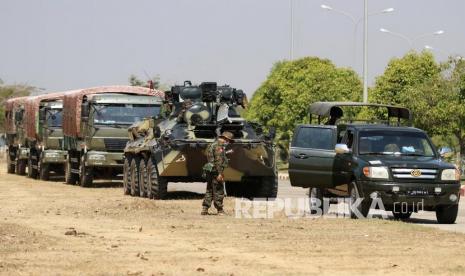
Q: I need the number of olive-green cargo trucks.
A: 3